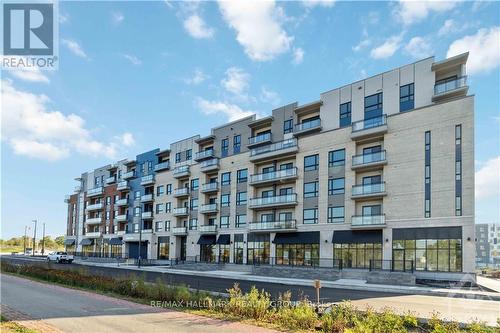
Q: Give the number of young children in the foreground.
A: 0